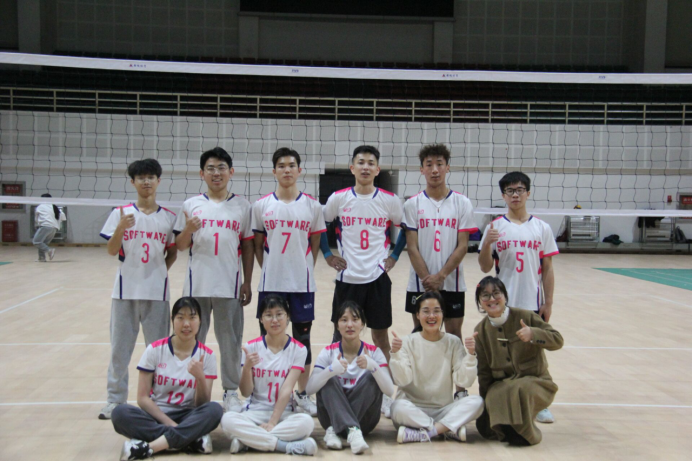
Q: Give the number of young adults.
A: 11